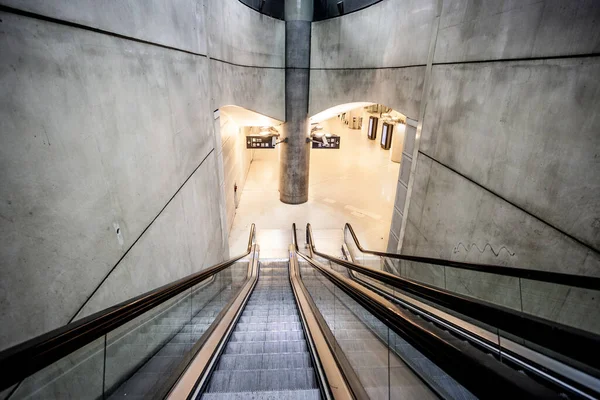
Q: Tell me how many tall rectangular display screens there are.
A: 2